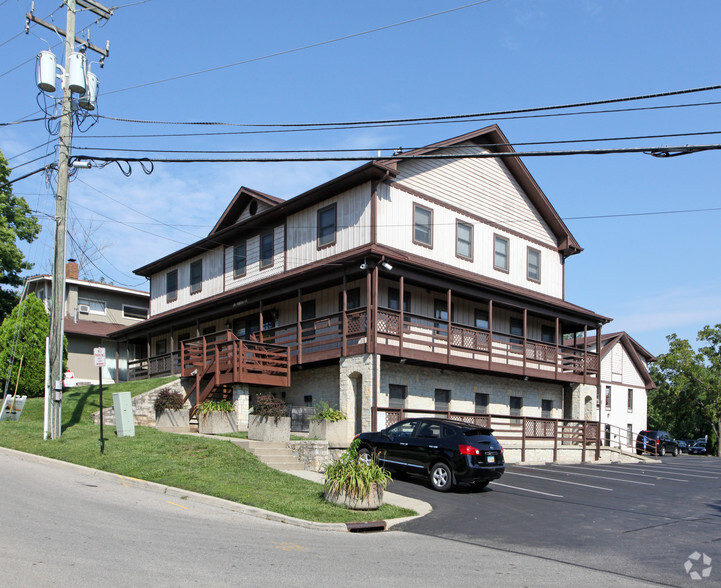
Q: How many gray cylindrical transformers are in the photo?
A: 3